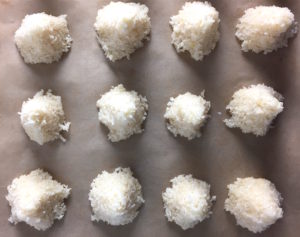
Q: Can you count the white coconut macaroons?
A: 12